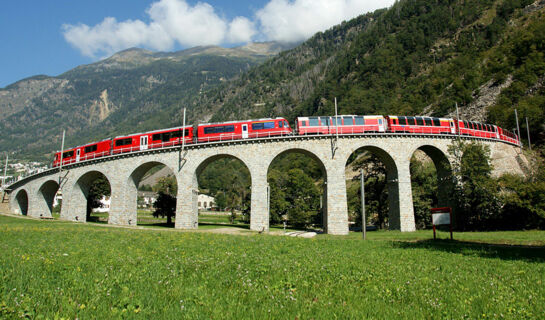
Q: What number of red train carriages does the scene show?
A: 7